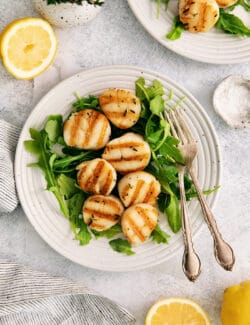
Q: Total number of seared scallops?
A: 9